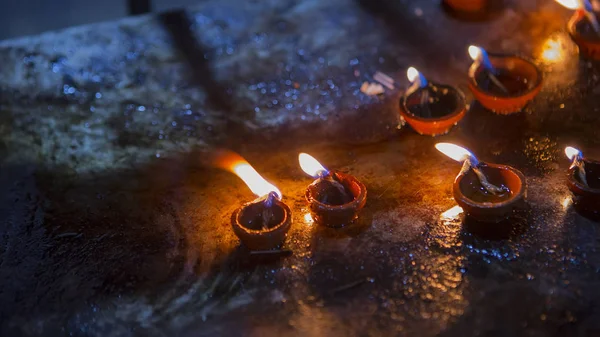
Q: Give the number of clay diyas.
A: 8